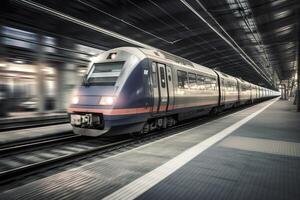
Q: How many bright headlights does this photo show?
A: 2